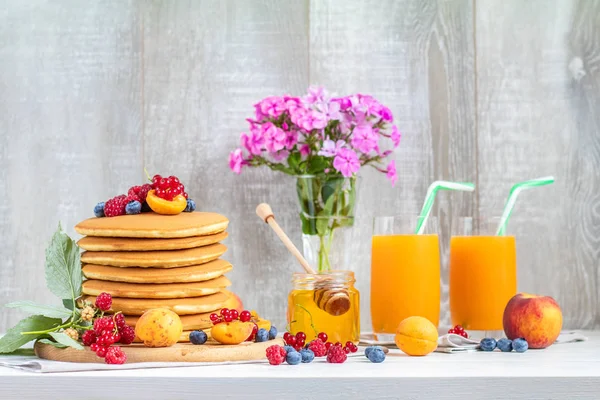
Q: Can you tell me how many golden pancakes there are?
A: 8